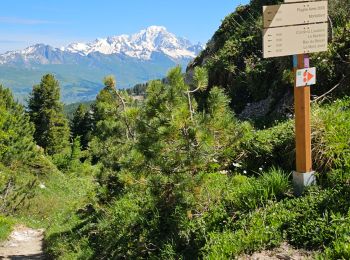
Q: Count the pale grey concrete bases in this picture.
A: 1